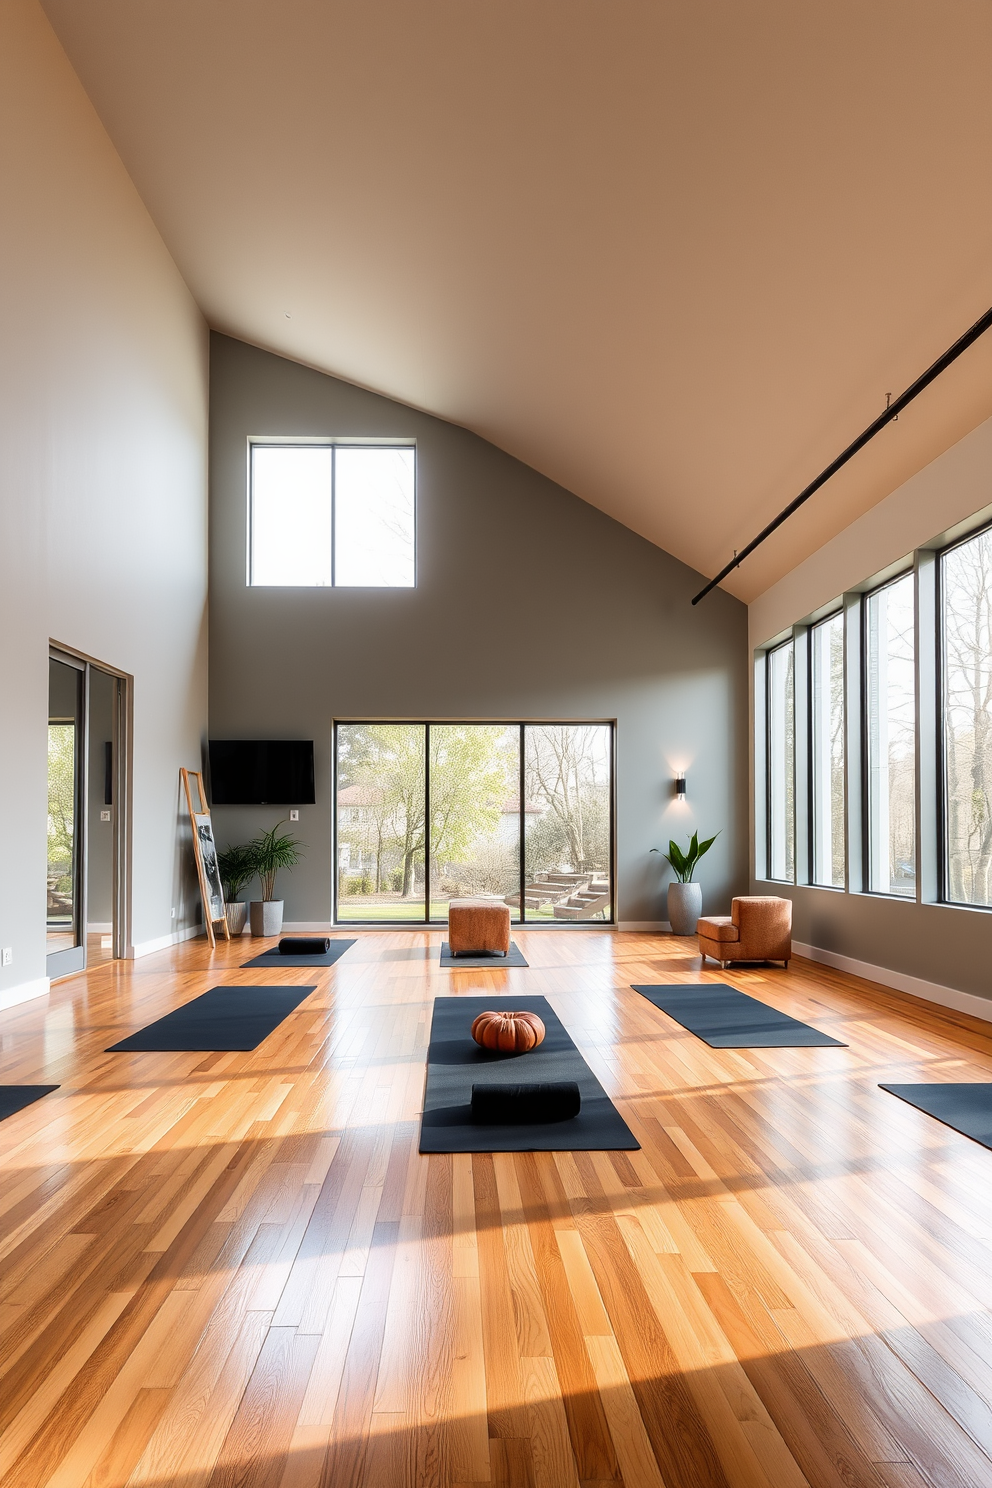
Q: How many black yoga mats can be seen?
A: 7